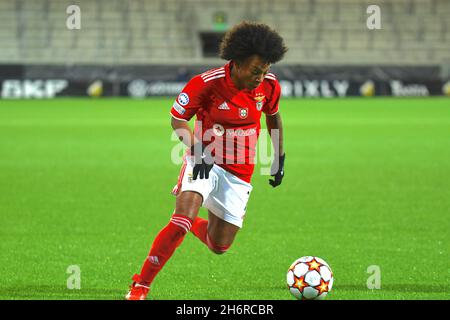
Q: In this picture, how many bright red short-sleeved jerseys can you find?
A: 1